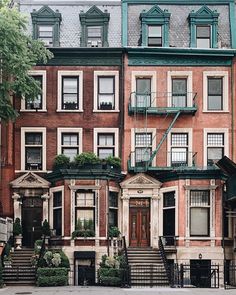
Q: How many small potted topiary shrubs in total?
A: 2